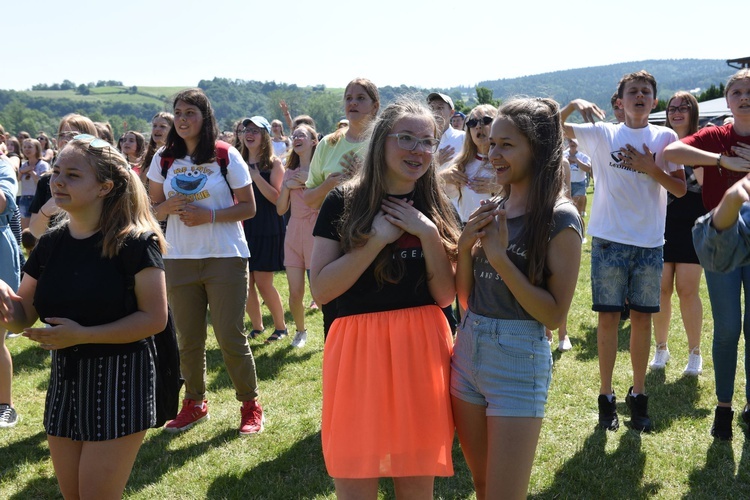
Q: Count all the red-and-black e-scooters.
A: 0